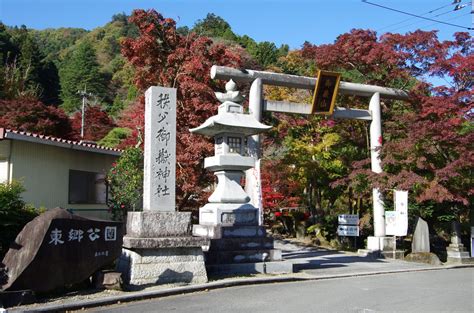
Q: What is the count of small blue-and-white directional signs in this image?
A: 2